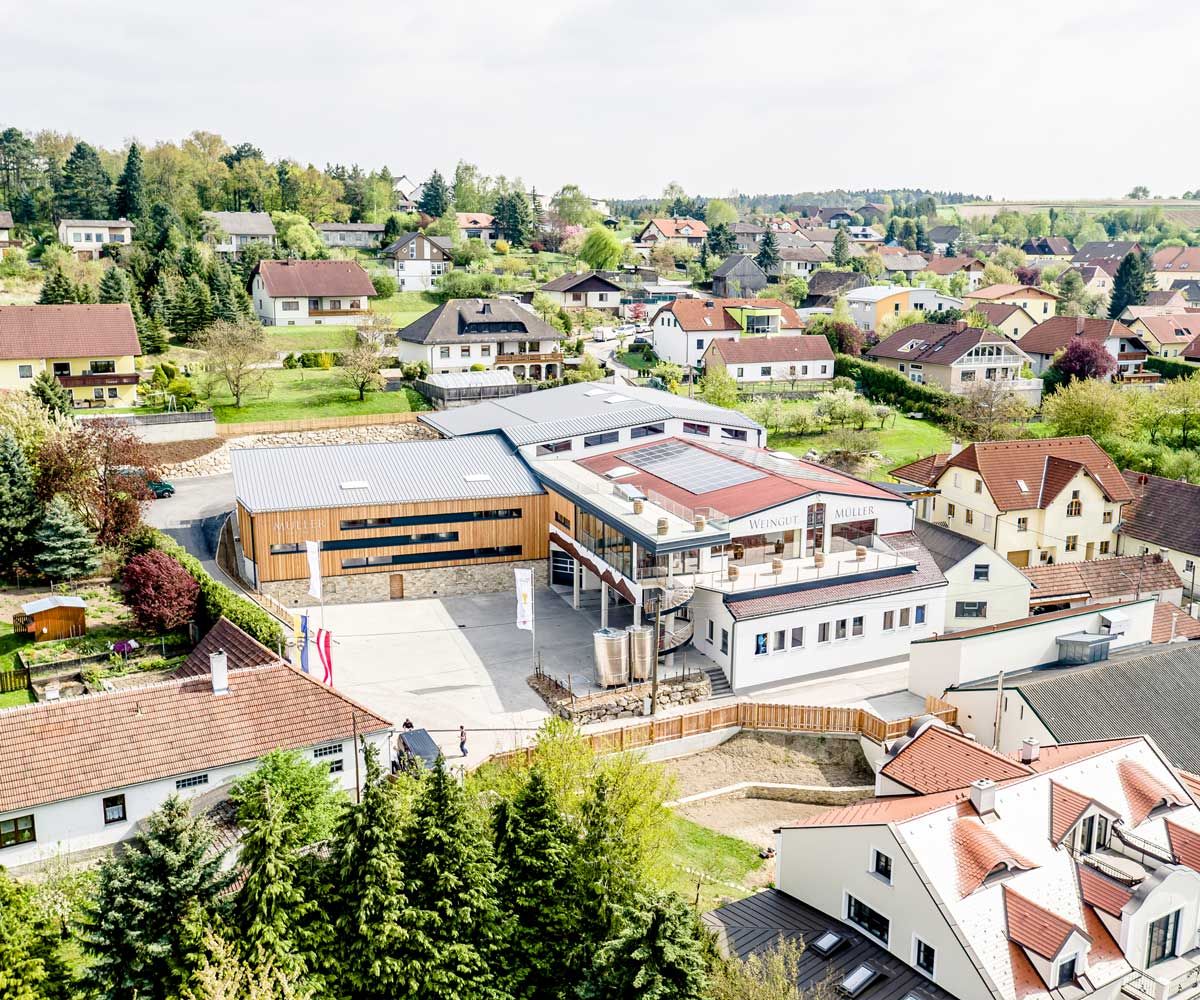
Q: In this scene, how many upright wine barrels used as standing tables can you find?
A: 7